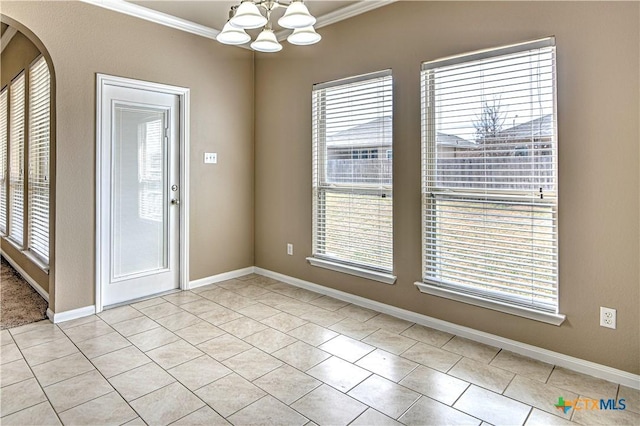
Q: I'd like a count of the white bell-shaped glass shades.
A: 5